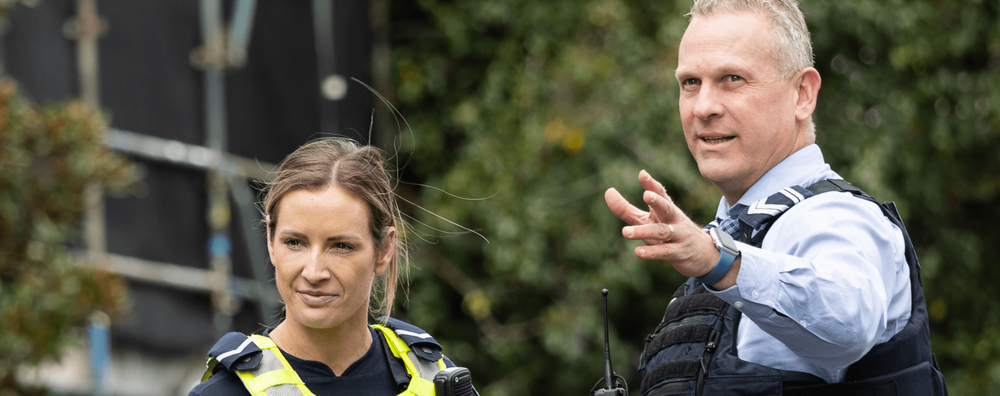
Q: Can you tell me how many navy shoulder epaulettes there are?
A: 3